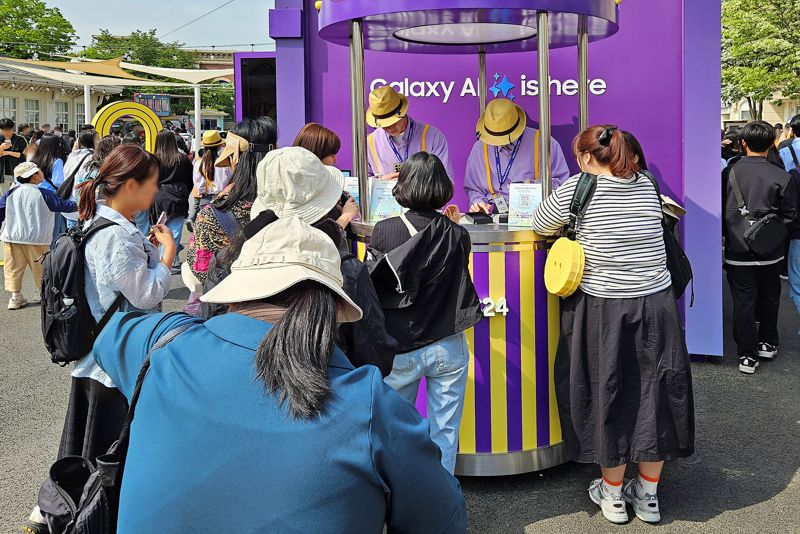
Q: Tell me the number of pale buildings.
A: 2